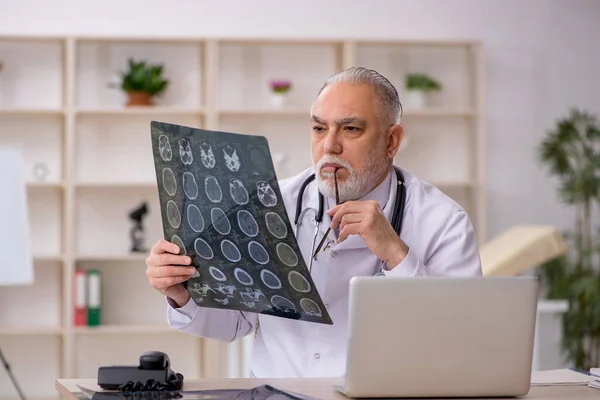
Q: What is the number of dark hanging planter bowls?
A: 0